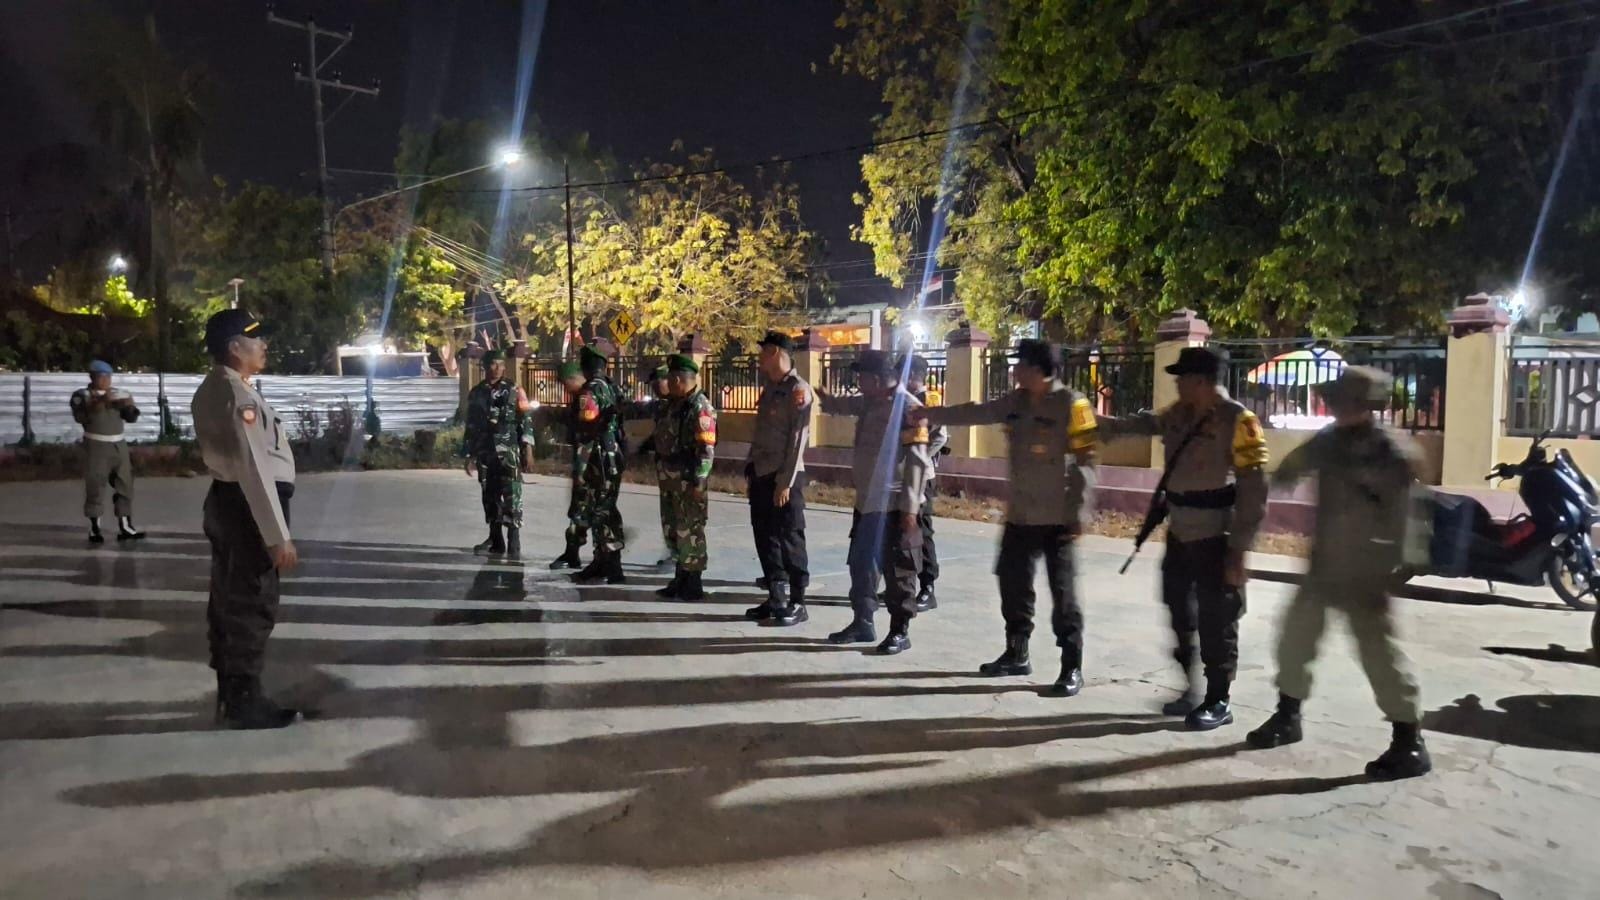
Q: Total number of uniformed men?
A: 13